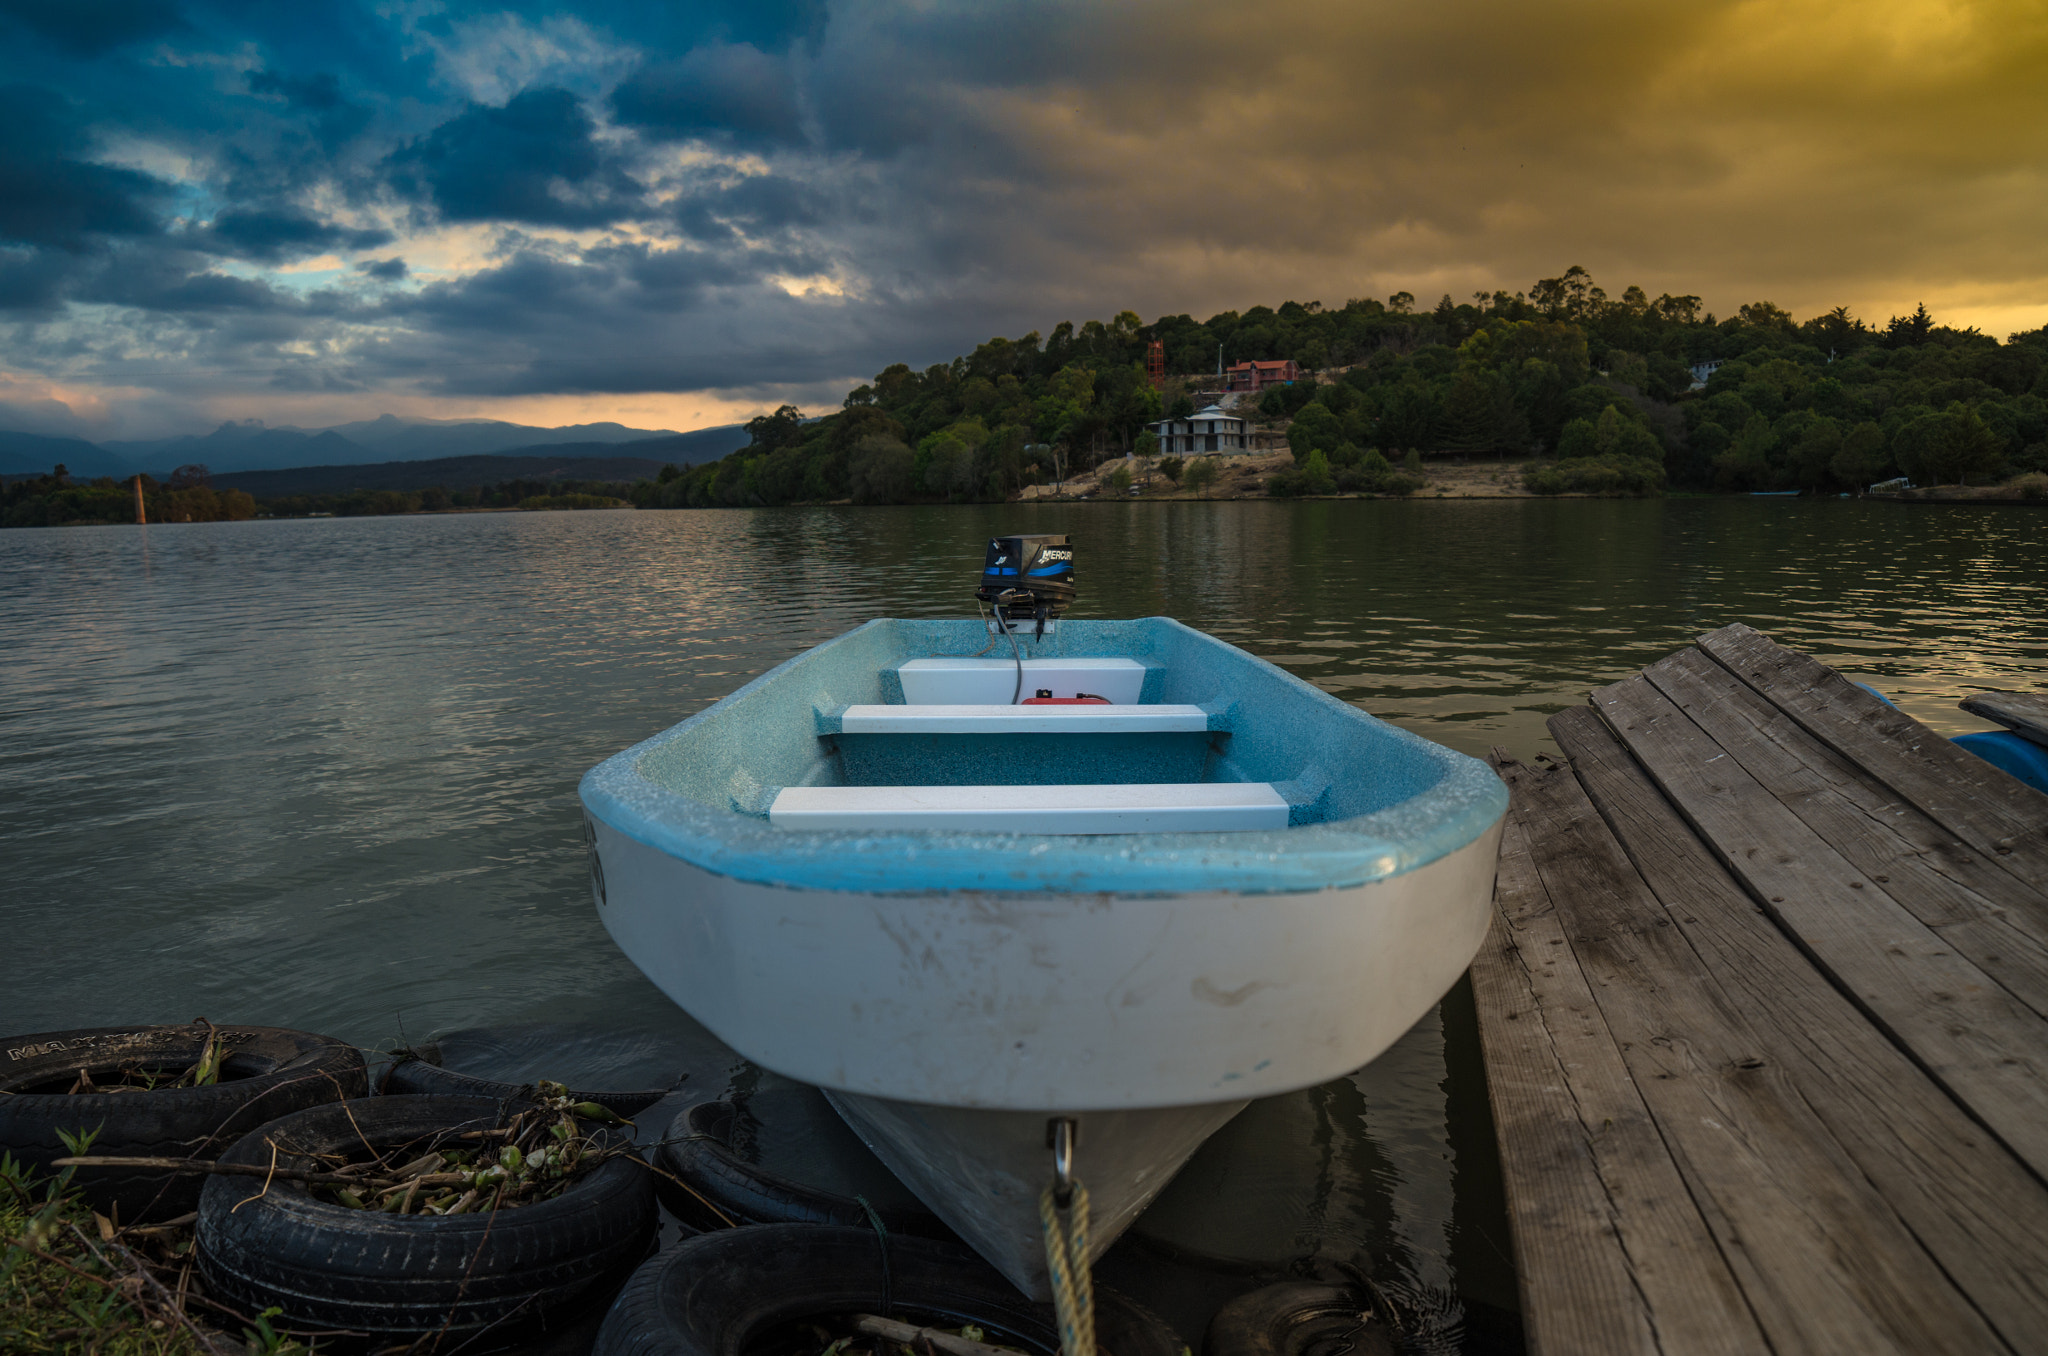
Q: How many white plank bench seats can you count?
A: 3